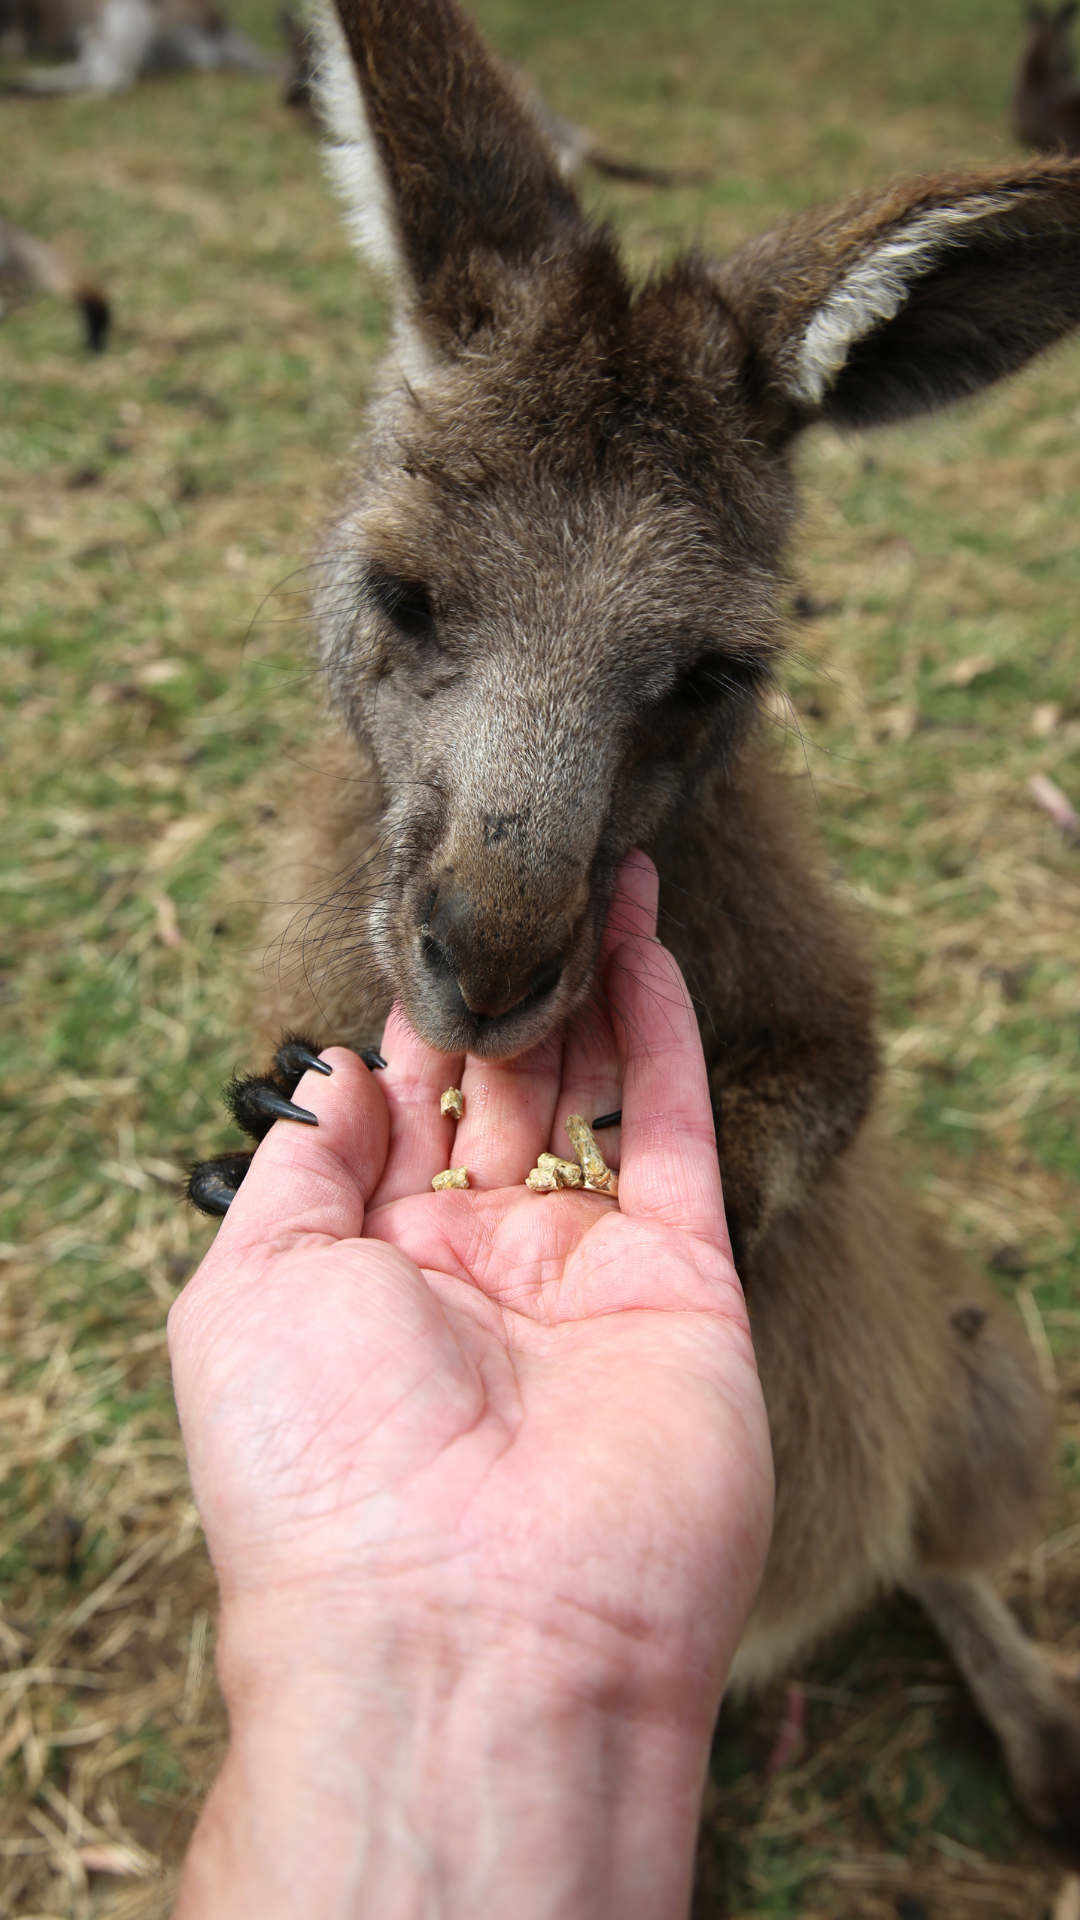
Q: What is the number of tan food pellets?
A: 5